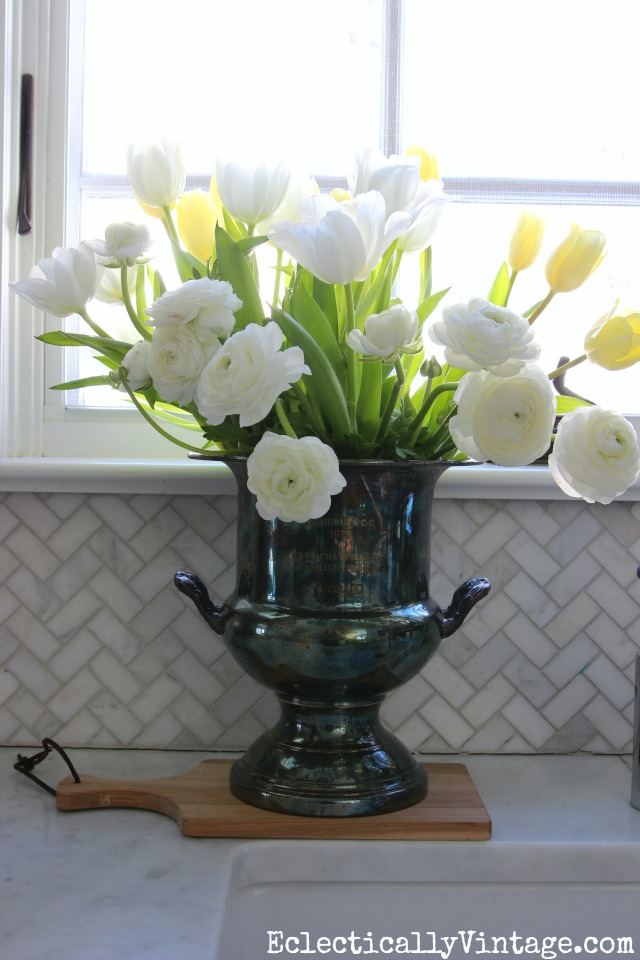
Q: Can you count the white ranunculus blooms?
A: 10